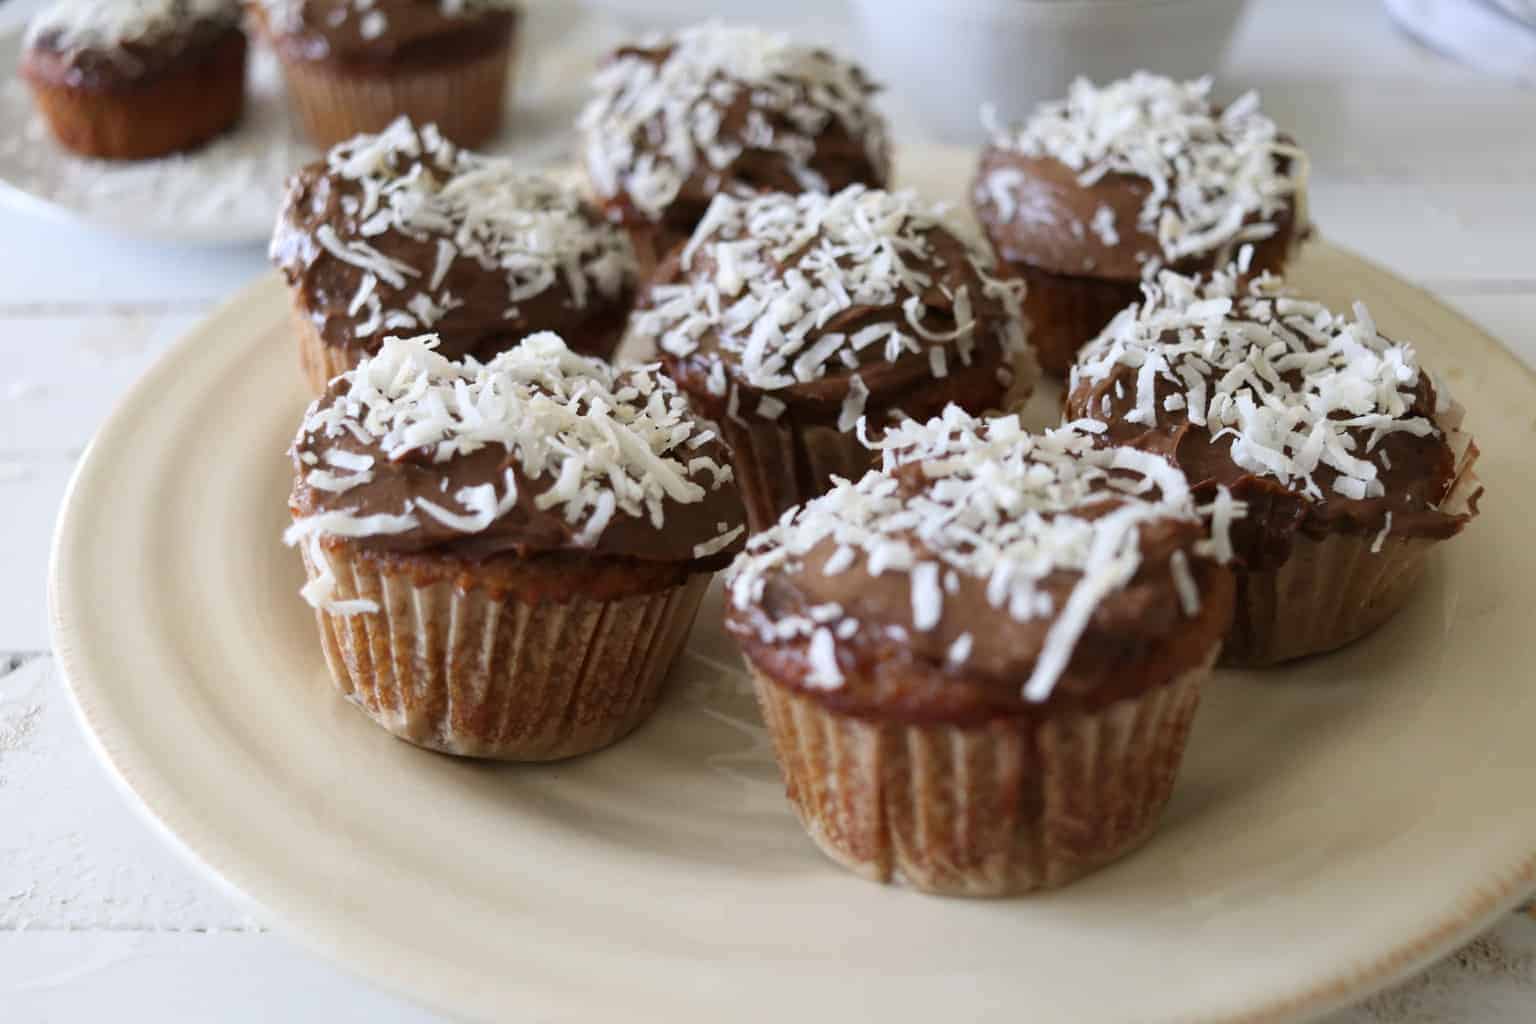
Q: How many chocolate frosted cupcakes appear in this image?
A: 9